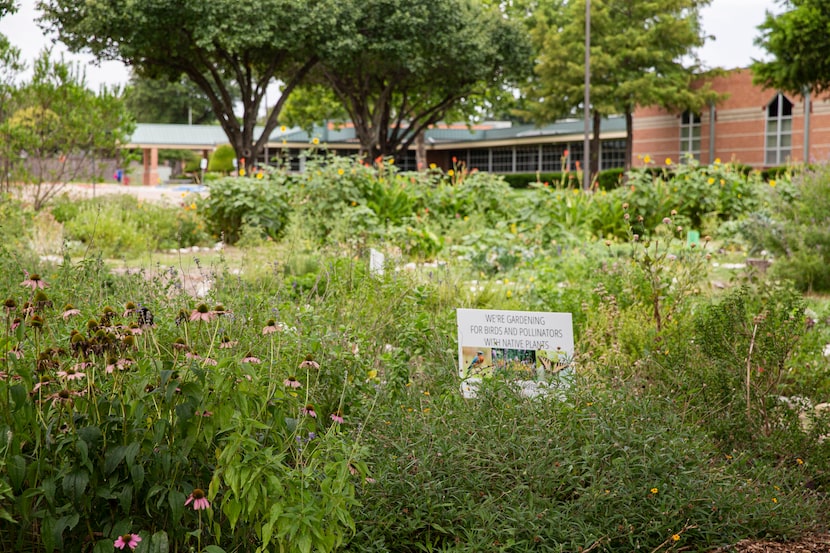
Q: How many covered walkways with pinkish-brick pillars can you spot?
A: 1